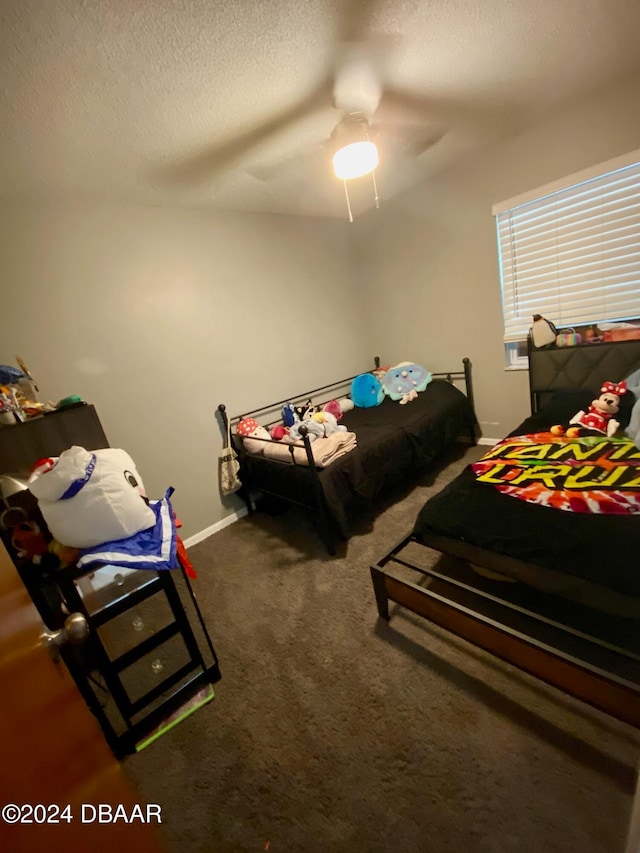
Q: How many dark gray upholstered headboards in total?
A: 1